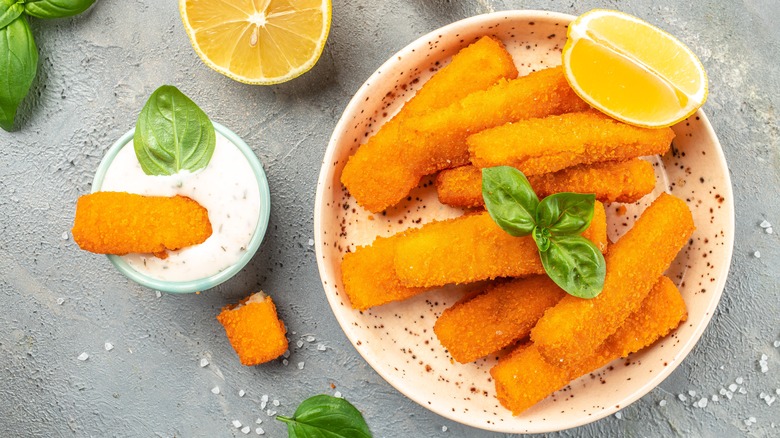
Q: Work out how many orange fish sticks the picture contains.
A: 11